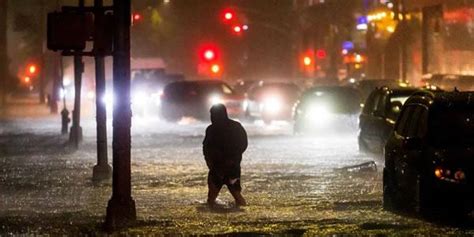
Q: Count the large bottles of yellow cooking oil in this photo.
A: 0